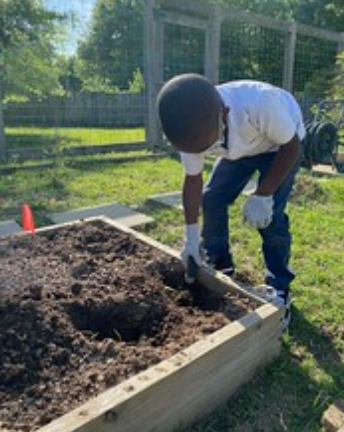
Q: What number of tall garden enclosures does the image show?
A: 1